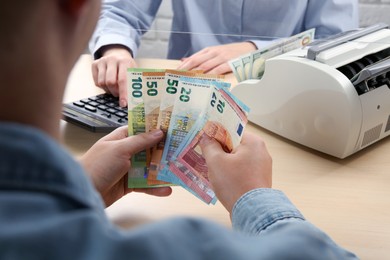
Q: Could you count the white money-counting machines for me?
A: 1